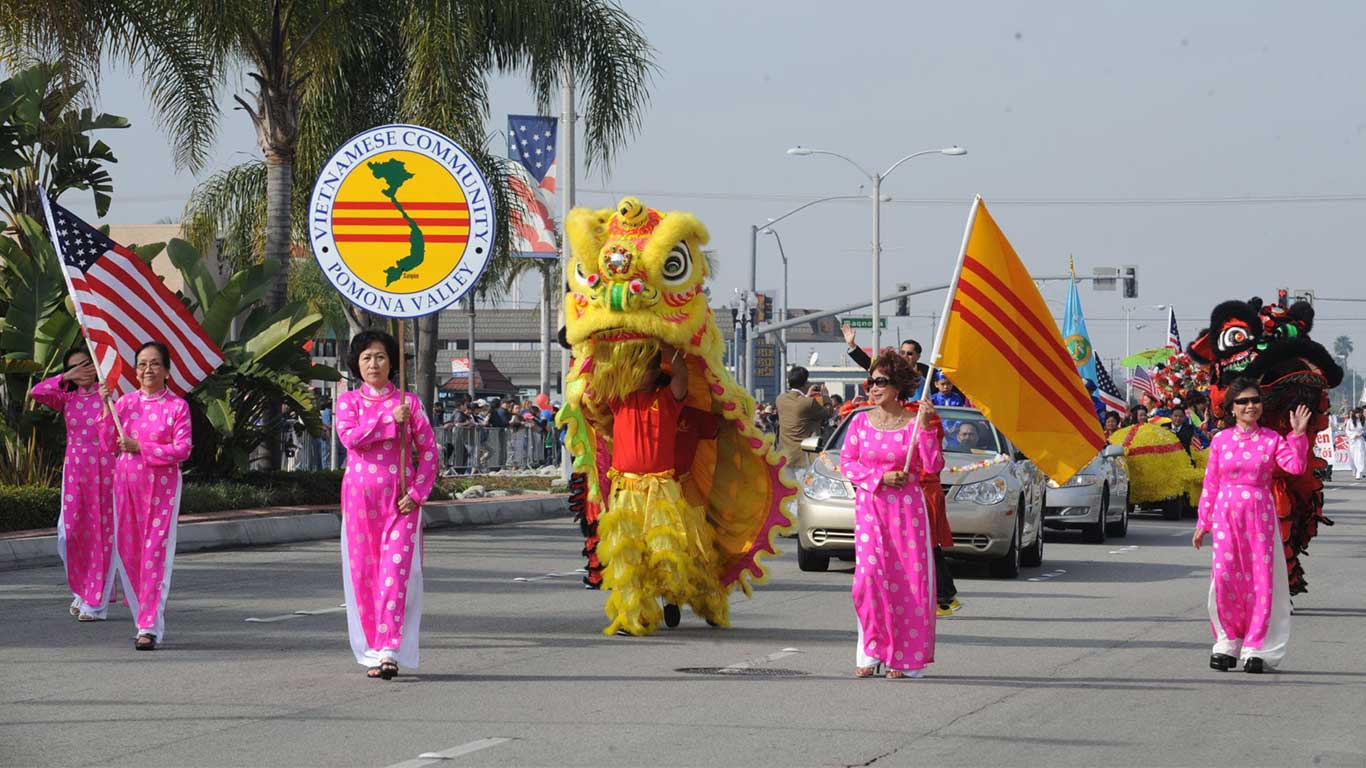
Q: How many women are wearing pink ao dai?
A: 5